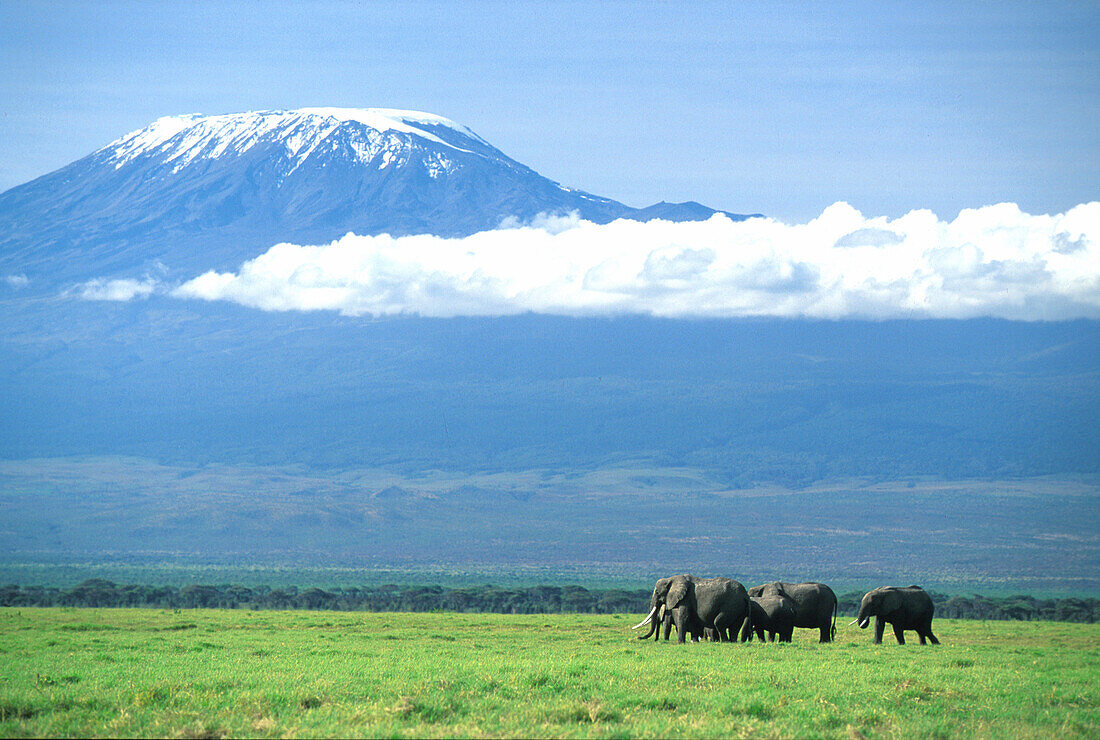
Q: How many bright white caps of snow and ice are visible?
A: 1